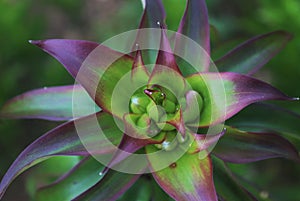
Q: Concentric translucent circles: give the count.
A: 2